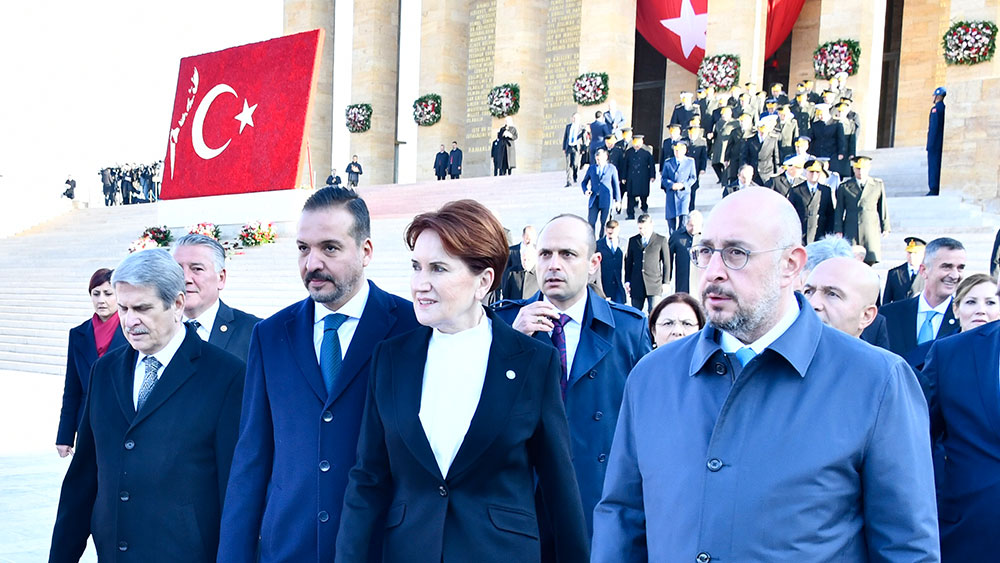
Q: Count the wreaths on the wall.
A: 7